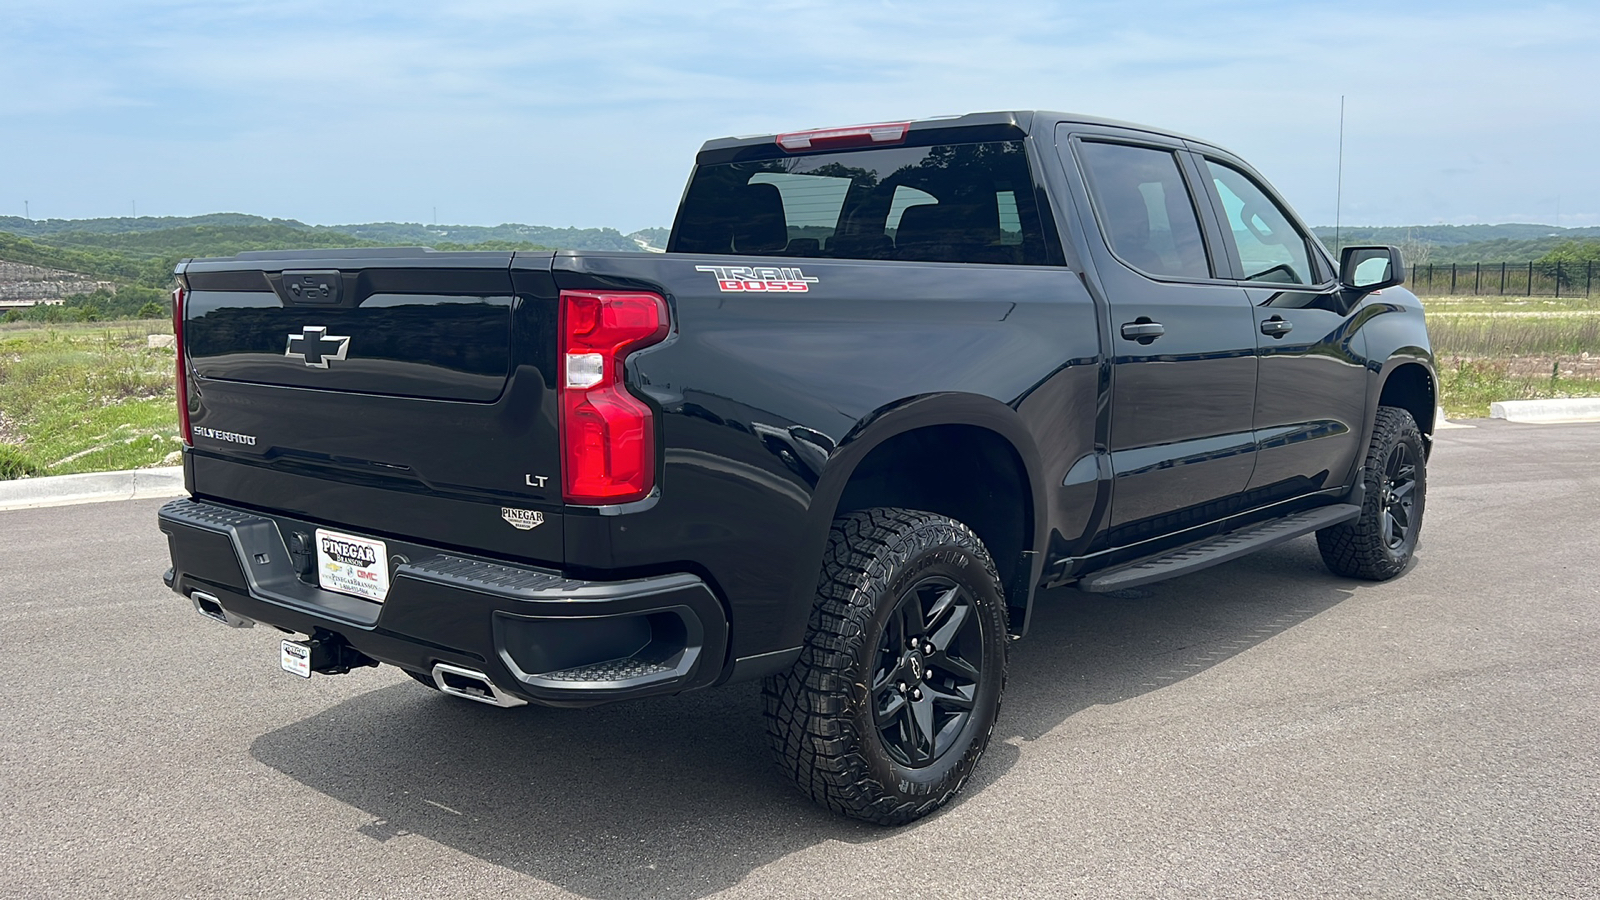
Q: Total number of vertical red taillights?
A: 2